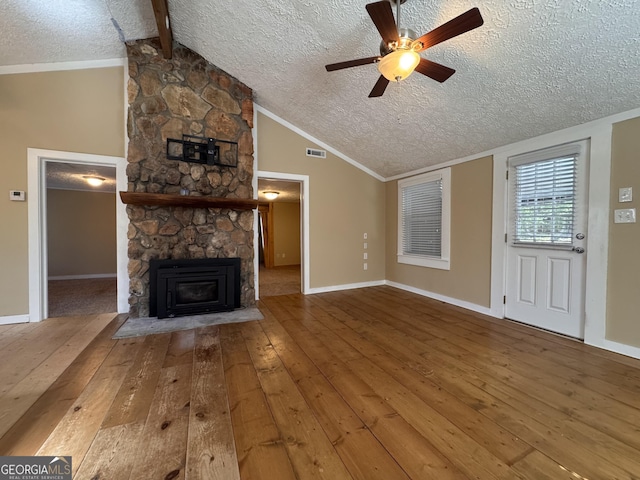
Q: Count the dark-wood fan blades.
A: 5